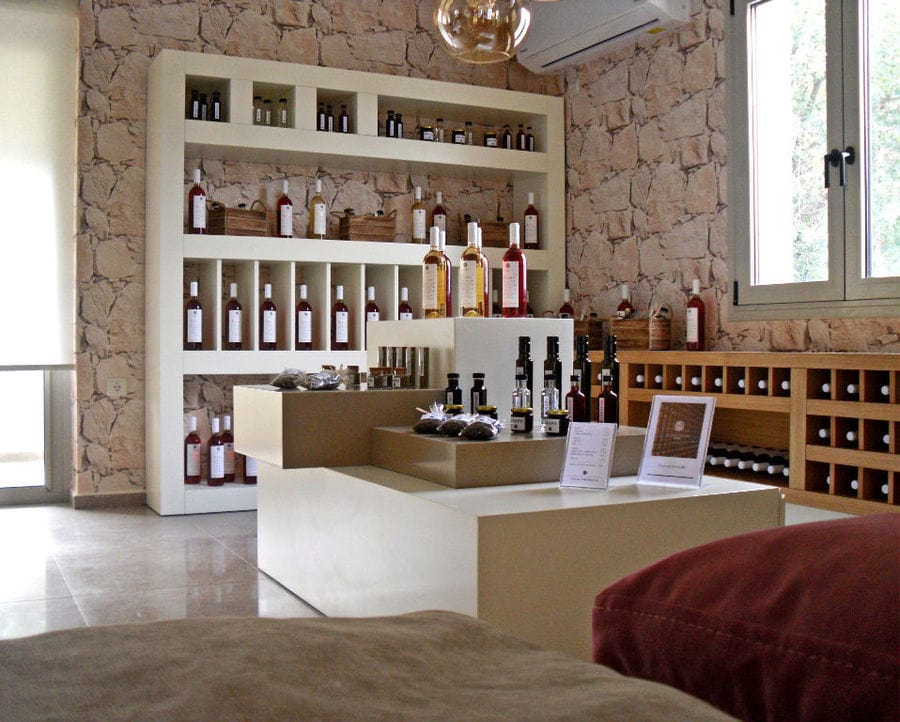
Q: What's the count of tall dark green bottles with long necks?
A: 4